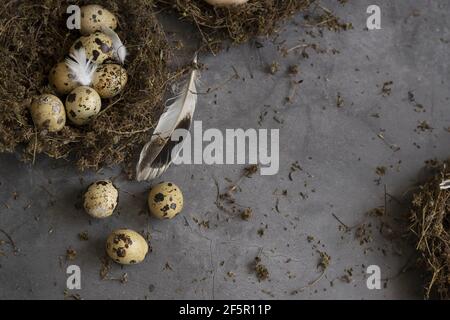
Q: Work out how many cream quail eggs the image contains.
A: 9